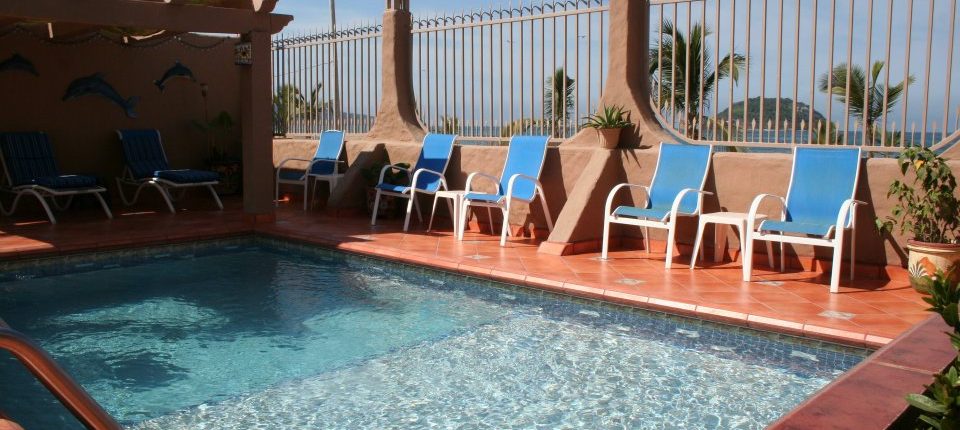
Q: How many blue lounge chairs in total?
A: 7